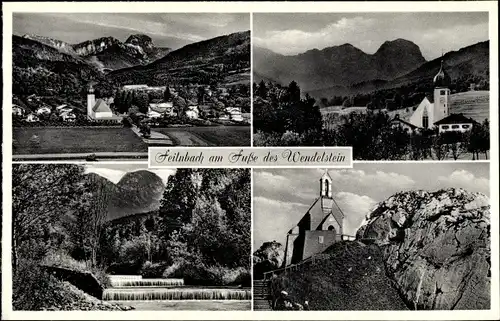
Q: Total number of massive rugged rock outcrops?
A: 1